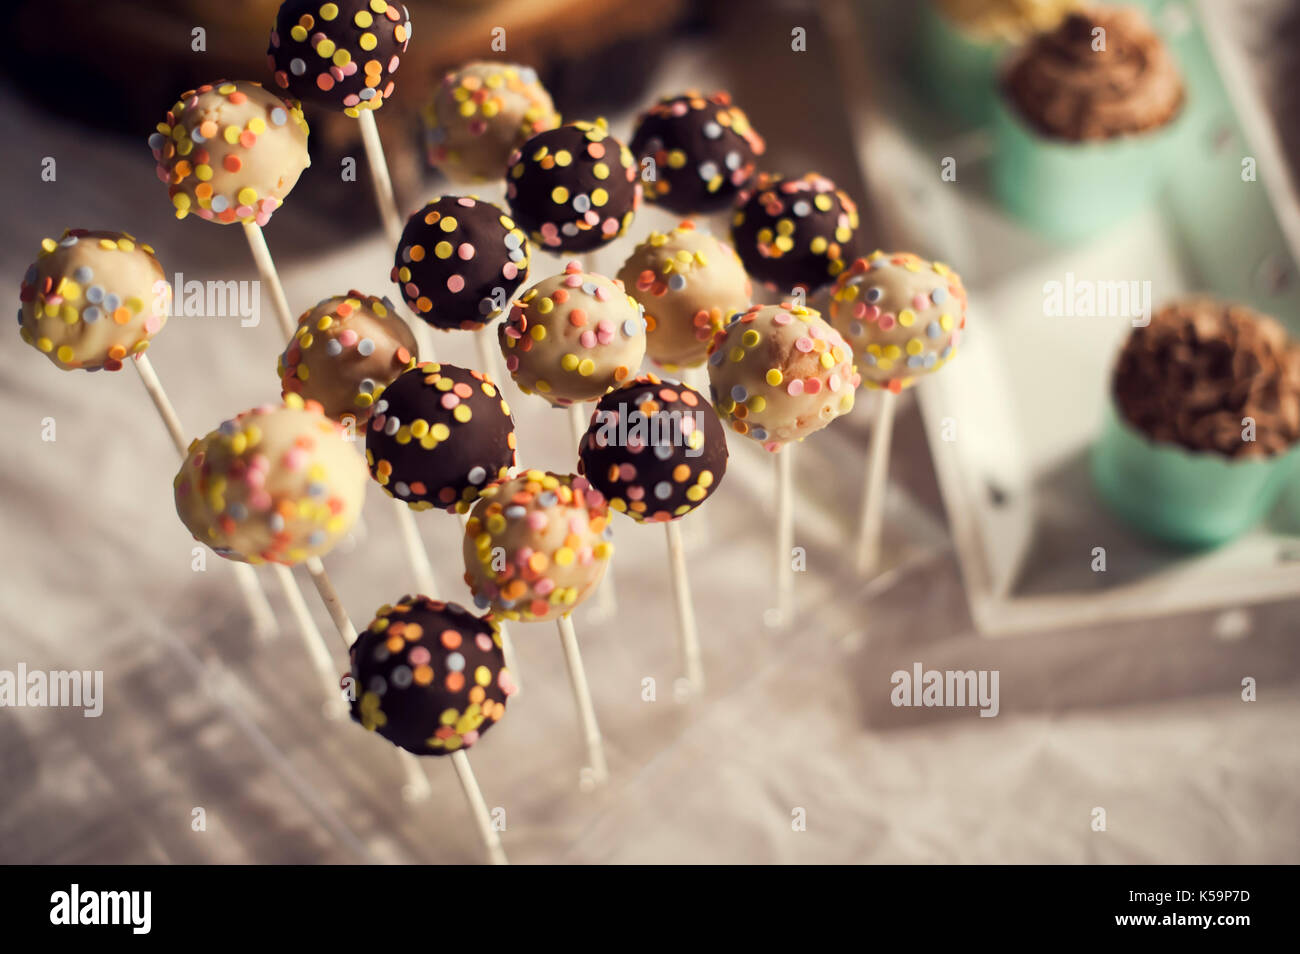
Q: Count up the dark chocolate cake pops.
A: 8